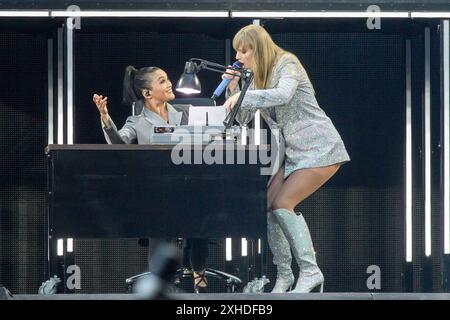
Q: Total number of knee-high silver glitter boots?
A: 2